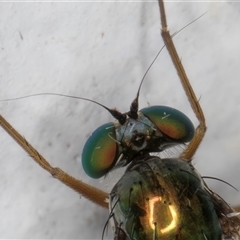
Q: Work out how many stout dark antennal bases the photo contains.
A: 2